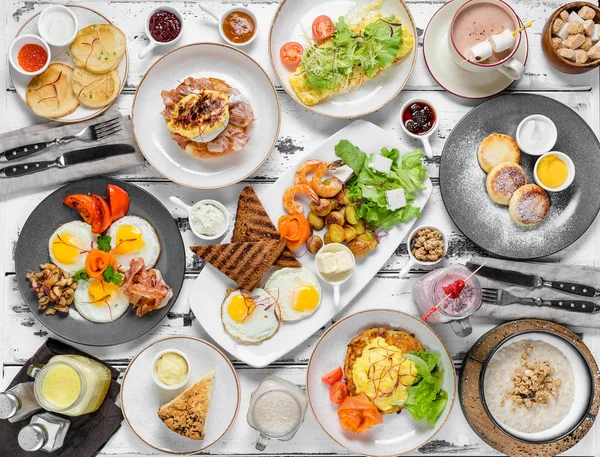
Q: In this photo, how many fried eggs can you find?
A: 5